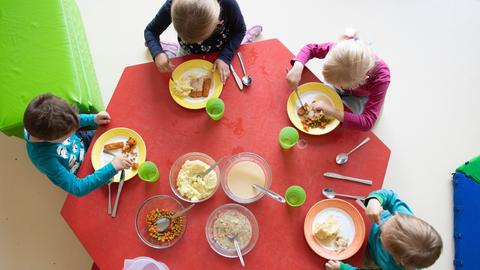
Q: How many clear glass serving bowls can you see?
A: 4